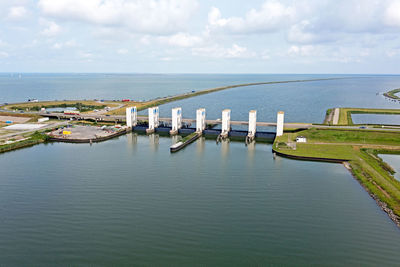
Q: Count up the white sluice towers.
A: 7